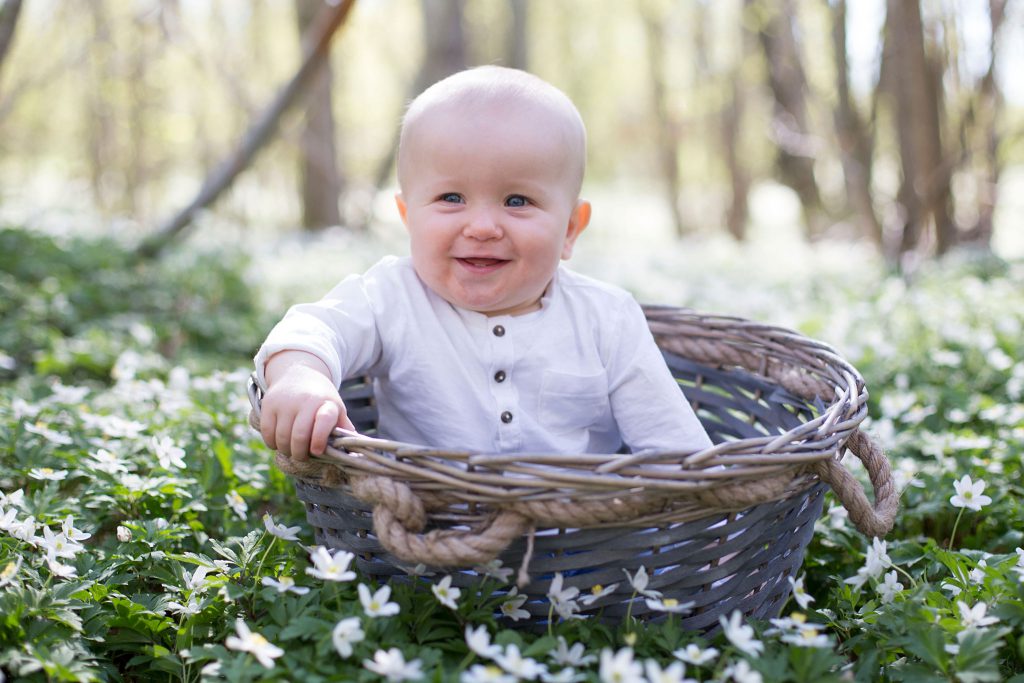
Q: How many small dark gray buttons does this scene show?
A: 3